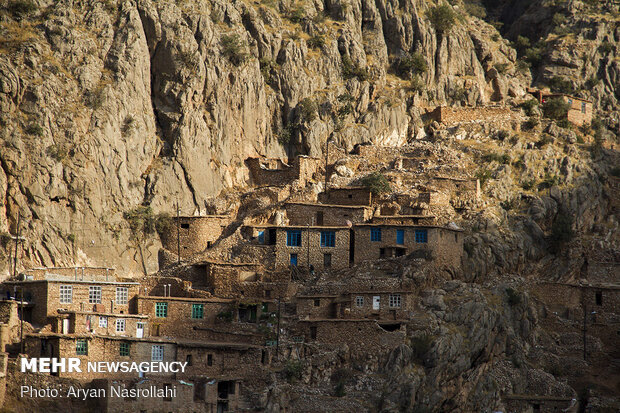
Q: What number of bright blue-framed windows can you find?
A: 4